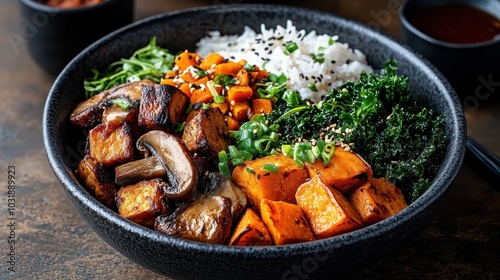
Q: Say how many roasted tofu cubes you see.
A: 5